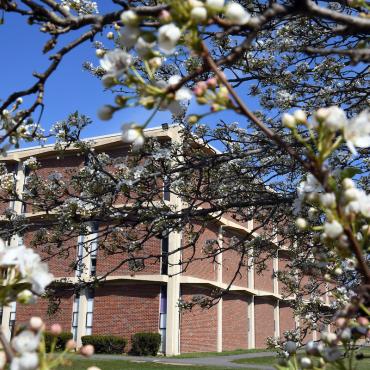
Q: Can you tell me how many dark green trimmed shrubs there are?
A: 3